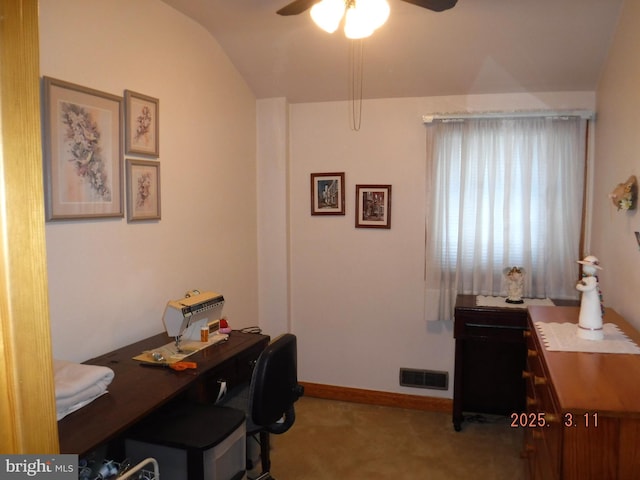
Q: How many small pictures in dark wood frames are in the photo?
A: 2